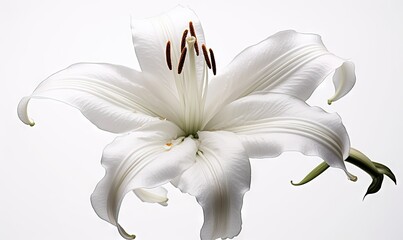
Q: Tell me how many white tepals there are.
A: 6